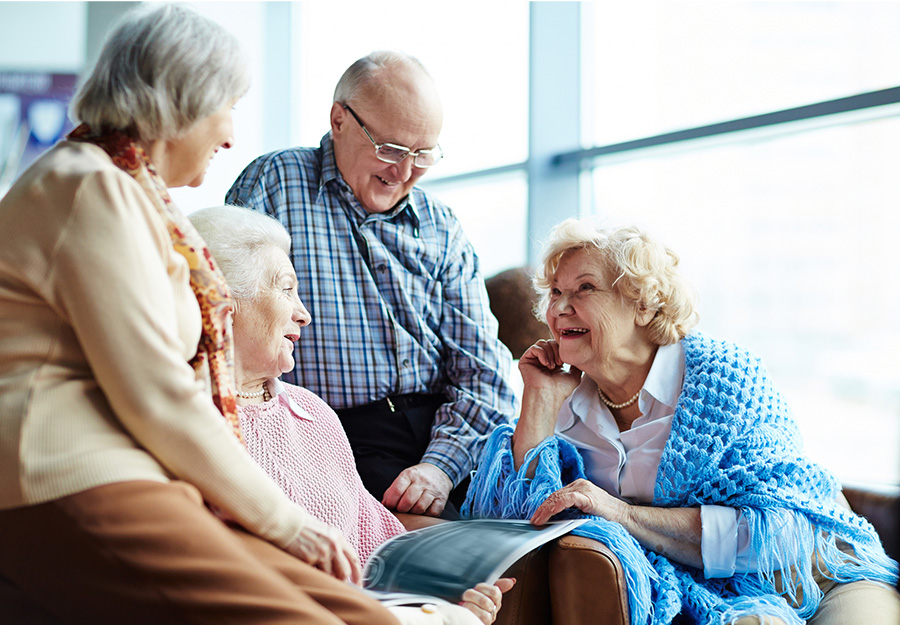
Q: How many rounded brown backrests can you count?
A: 1